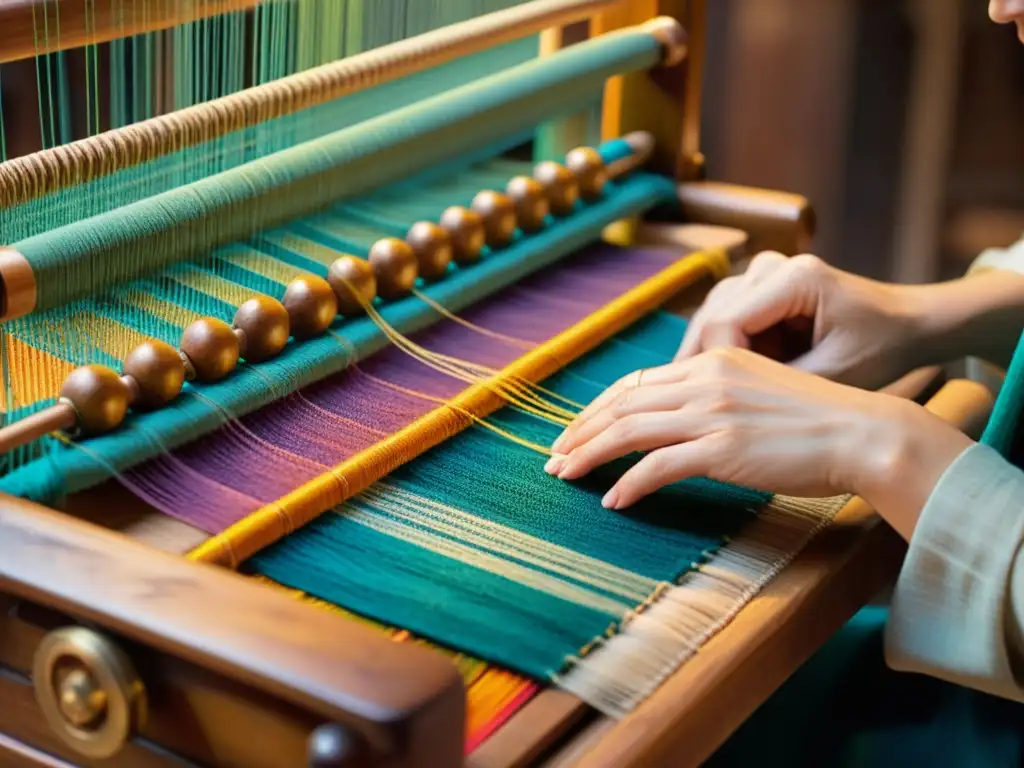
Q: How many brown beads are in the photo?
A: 13